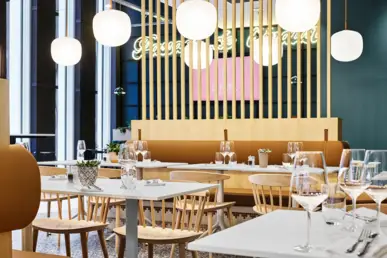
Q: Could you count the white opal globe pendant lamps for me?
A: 7